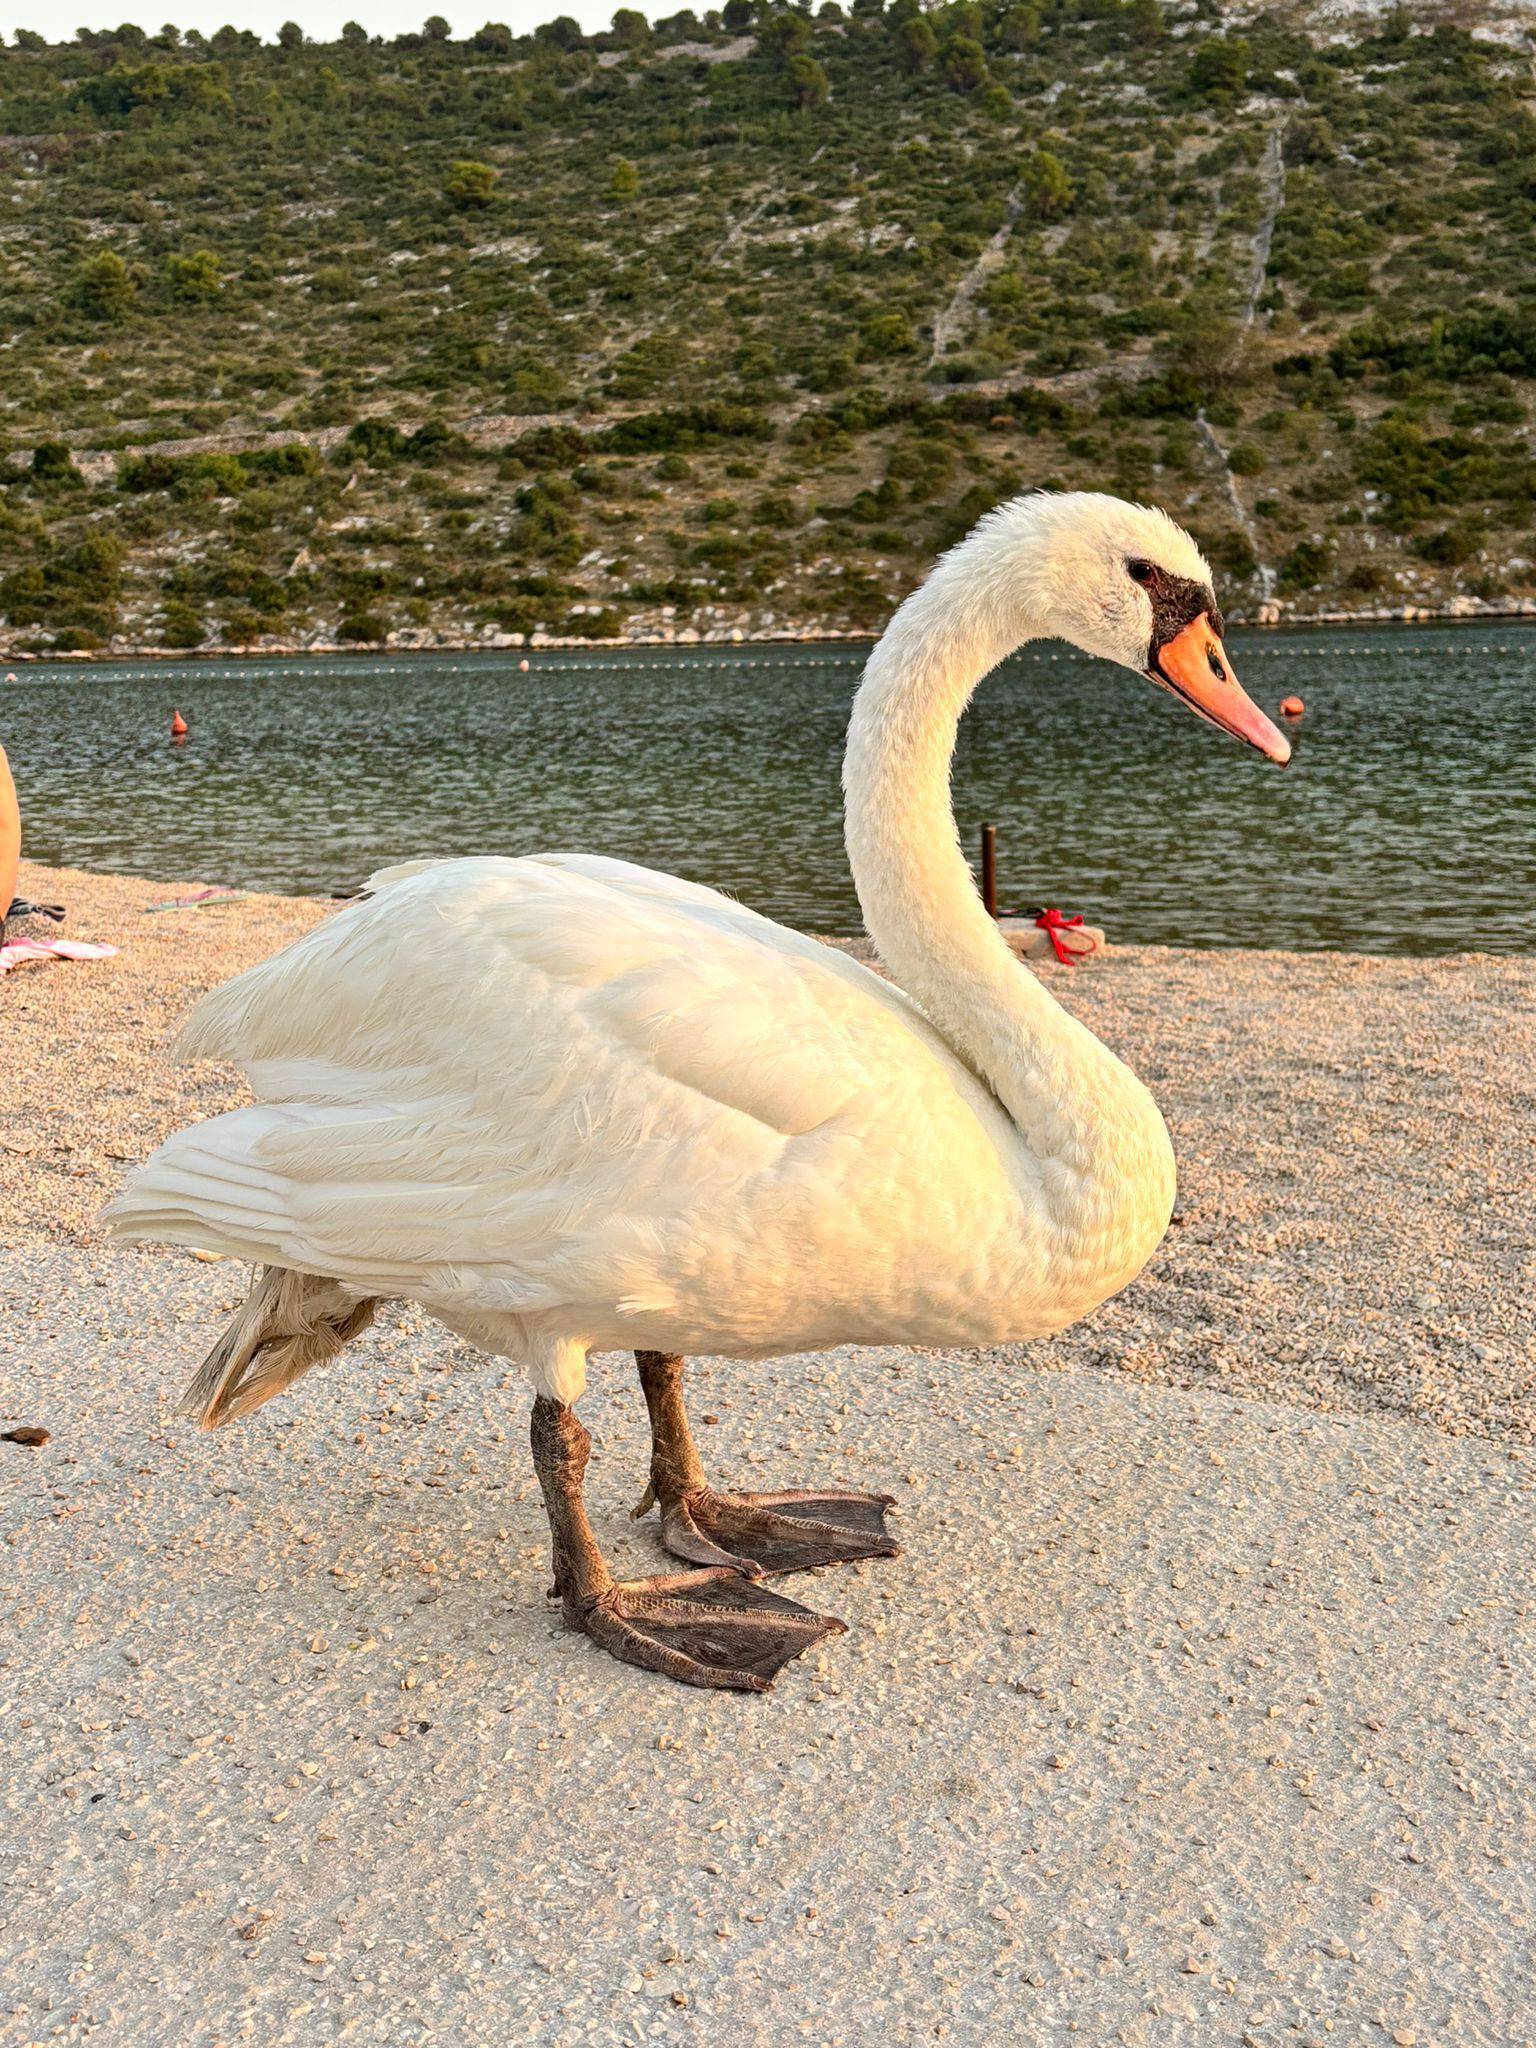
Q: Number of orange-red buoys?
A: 2